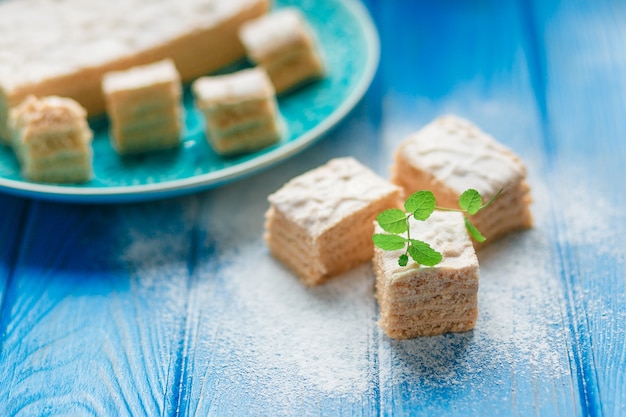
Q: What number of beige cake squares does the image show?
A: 7